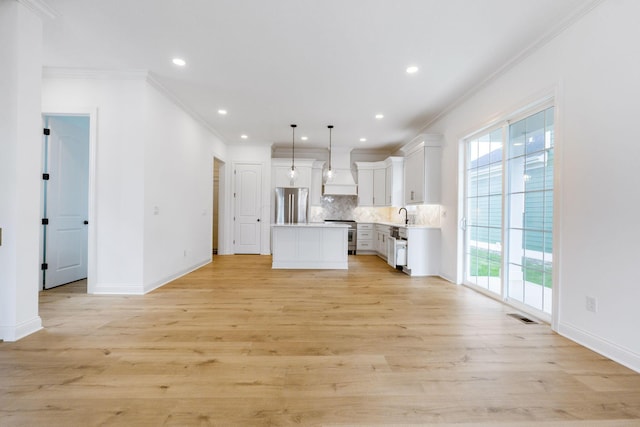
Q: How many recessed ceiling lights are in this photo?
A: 7